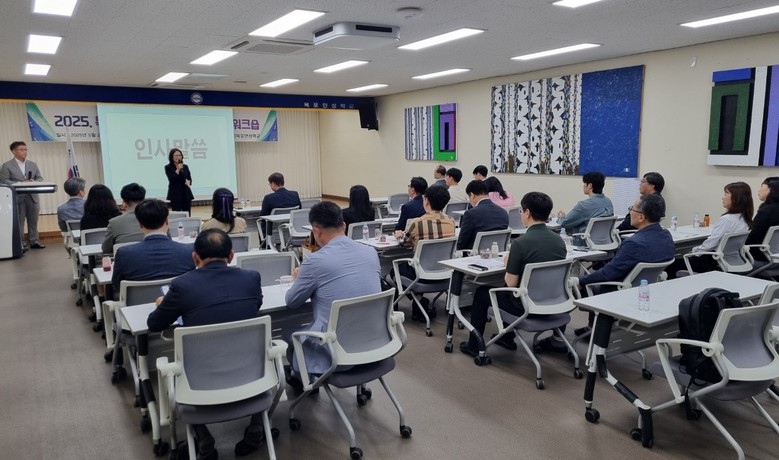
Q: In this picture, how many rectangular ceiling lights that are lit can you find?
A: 14